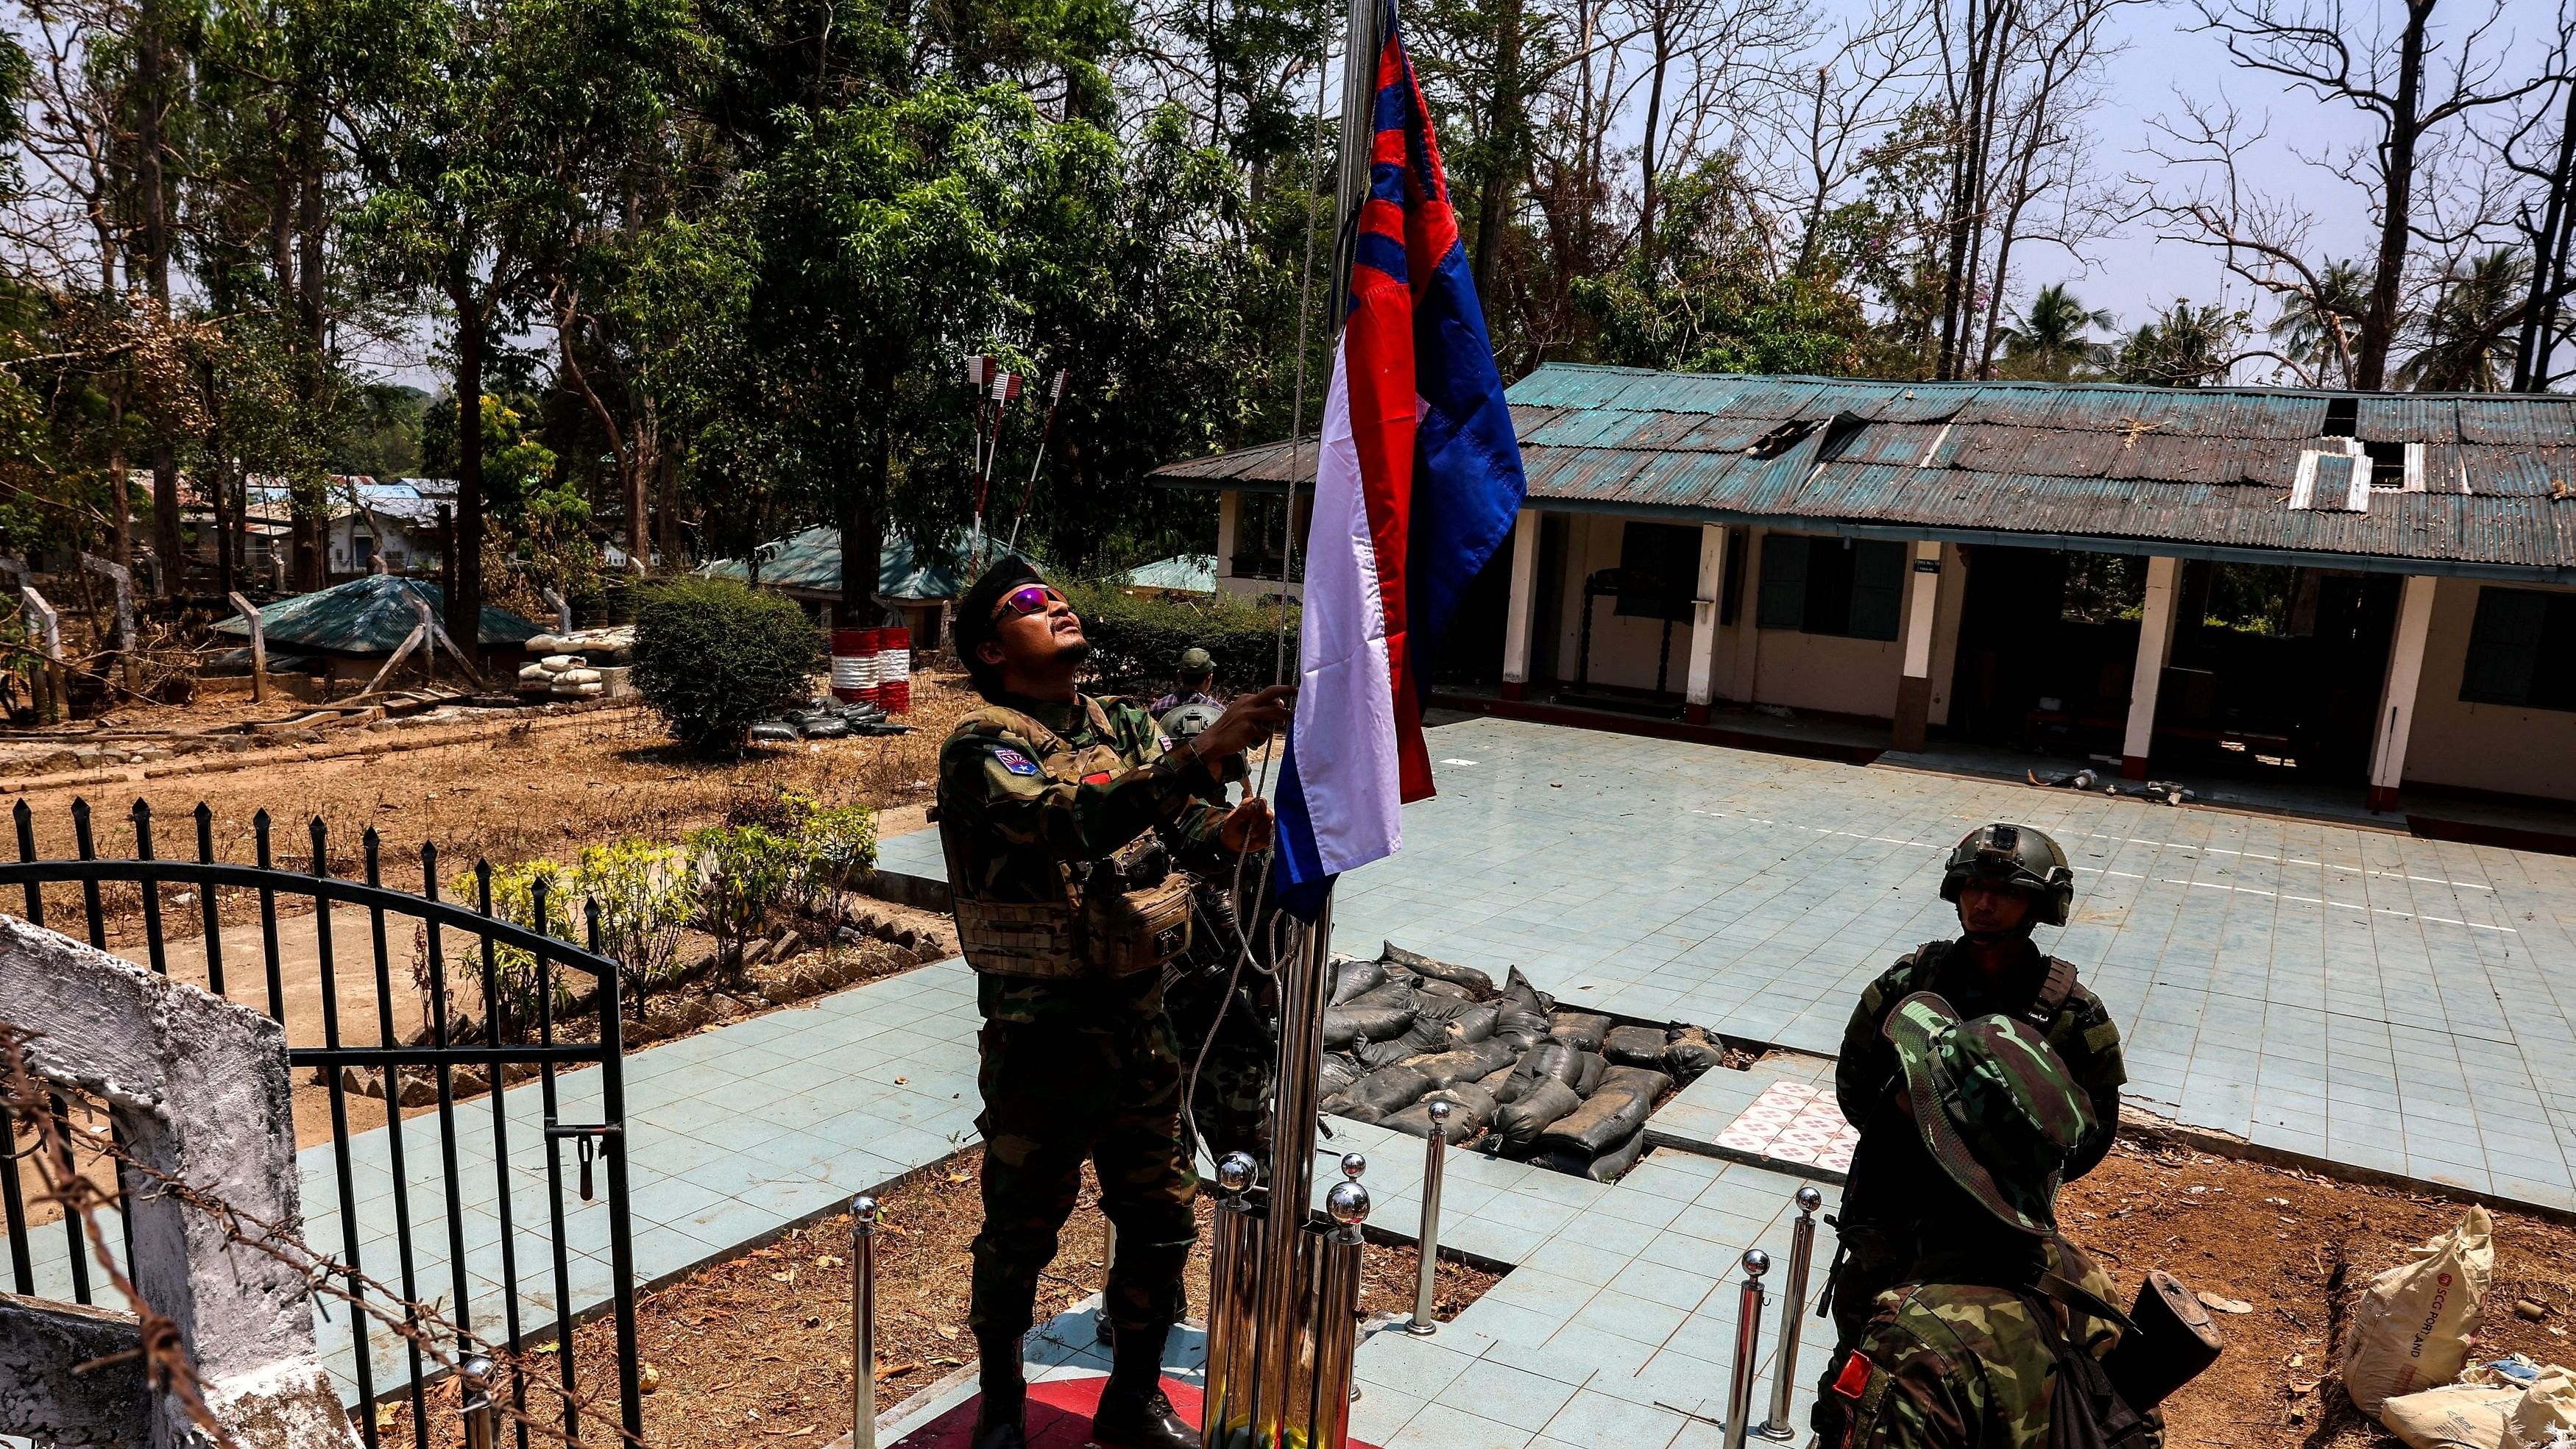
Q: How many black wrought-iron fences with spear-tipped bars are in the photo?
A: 1